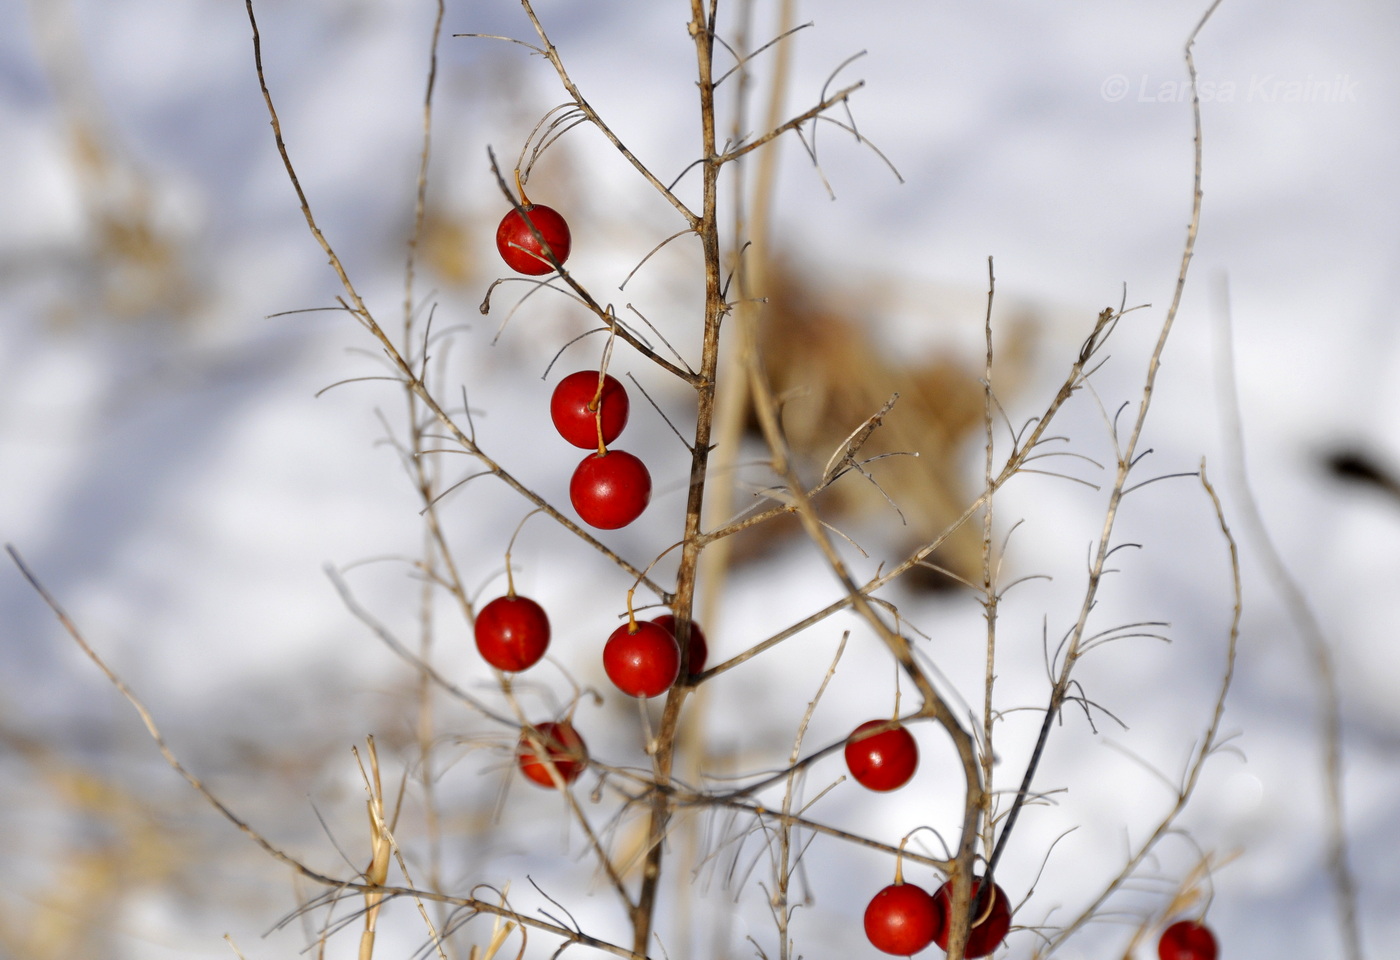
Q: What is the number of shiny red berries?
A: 11